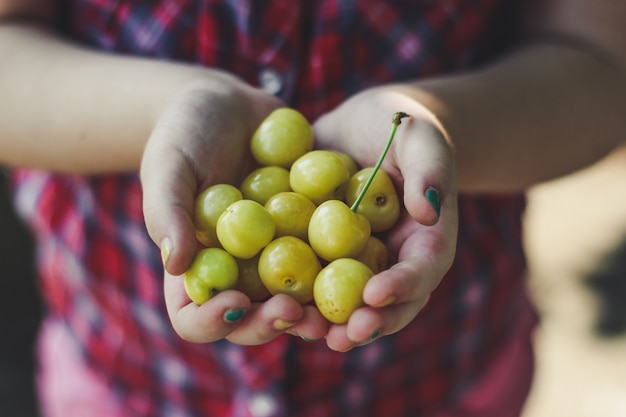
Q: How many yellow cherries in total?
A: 14